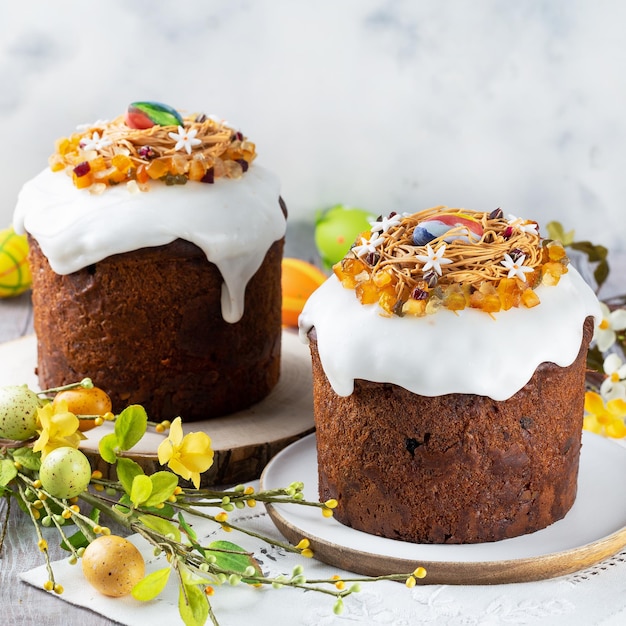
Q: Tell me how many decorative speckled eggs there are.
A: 4